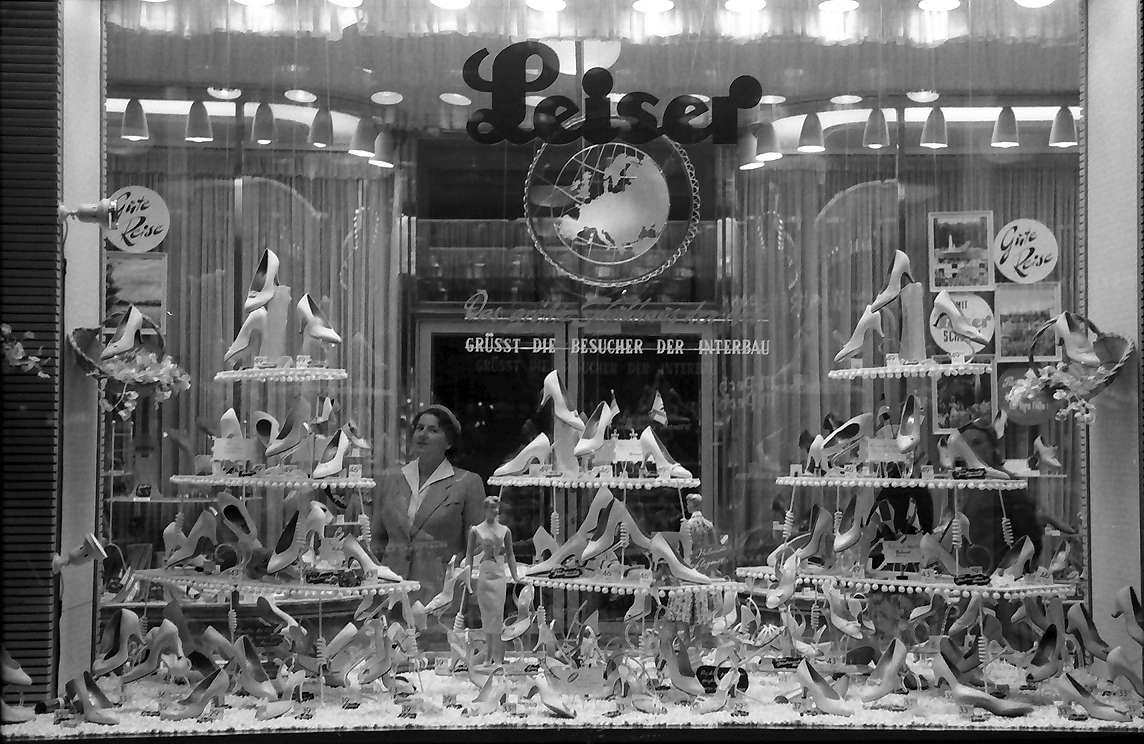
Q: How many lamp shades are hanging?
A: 13